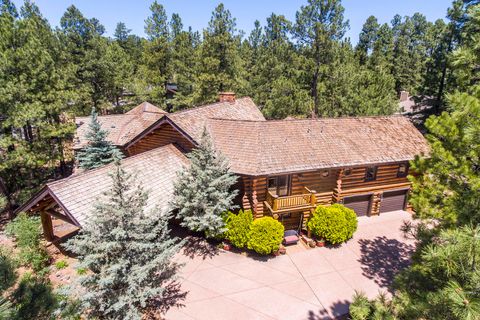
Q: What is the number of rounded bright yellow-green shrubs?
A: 3